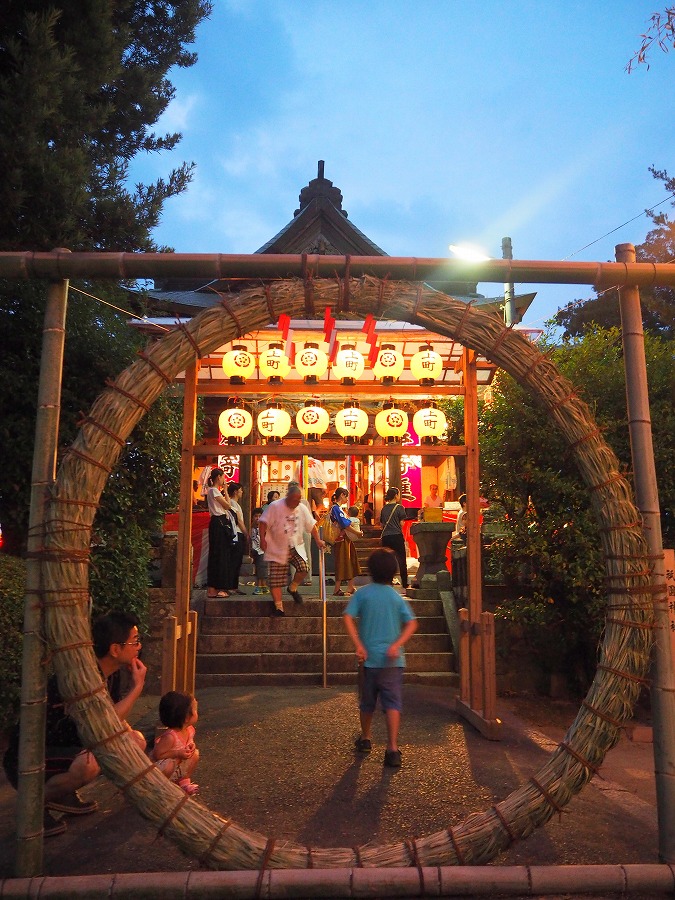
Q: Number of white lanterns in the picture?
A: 12